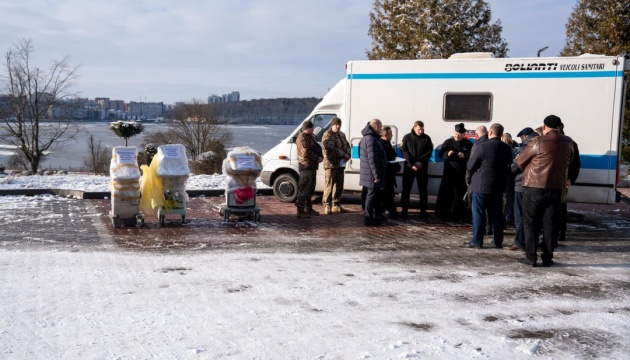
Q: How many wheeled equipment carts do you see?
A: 3